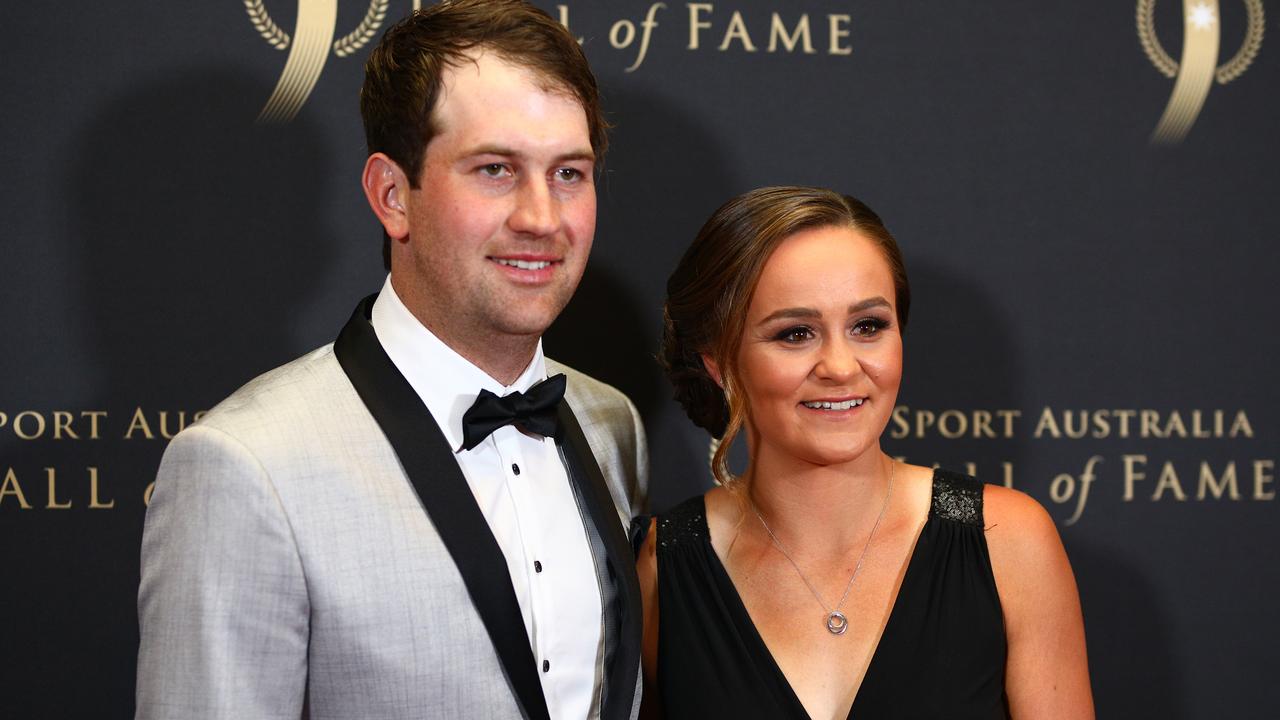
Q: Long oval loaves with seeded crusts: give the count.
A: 0